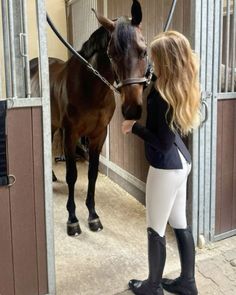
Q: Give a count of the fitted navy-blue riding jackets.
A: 1